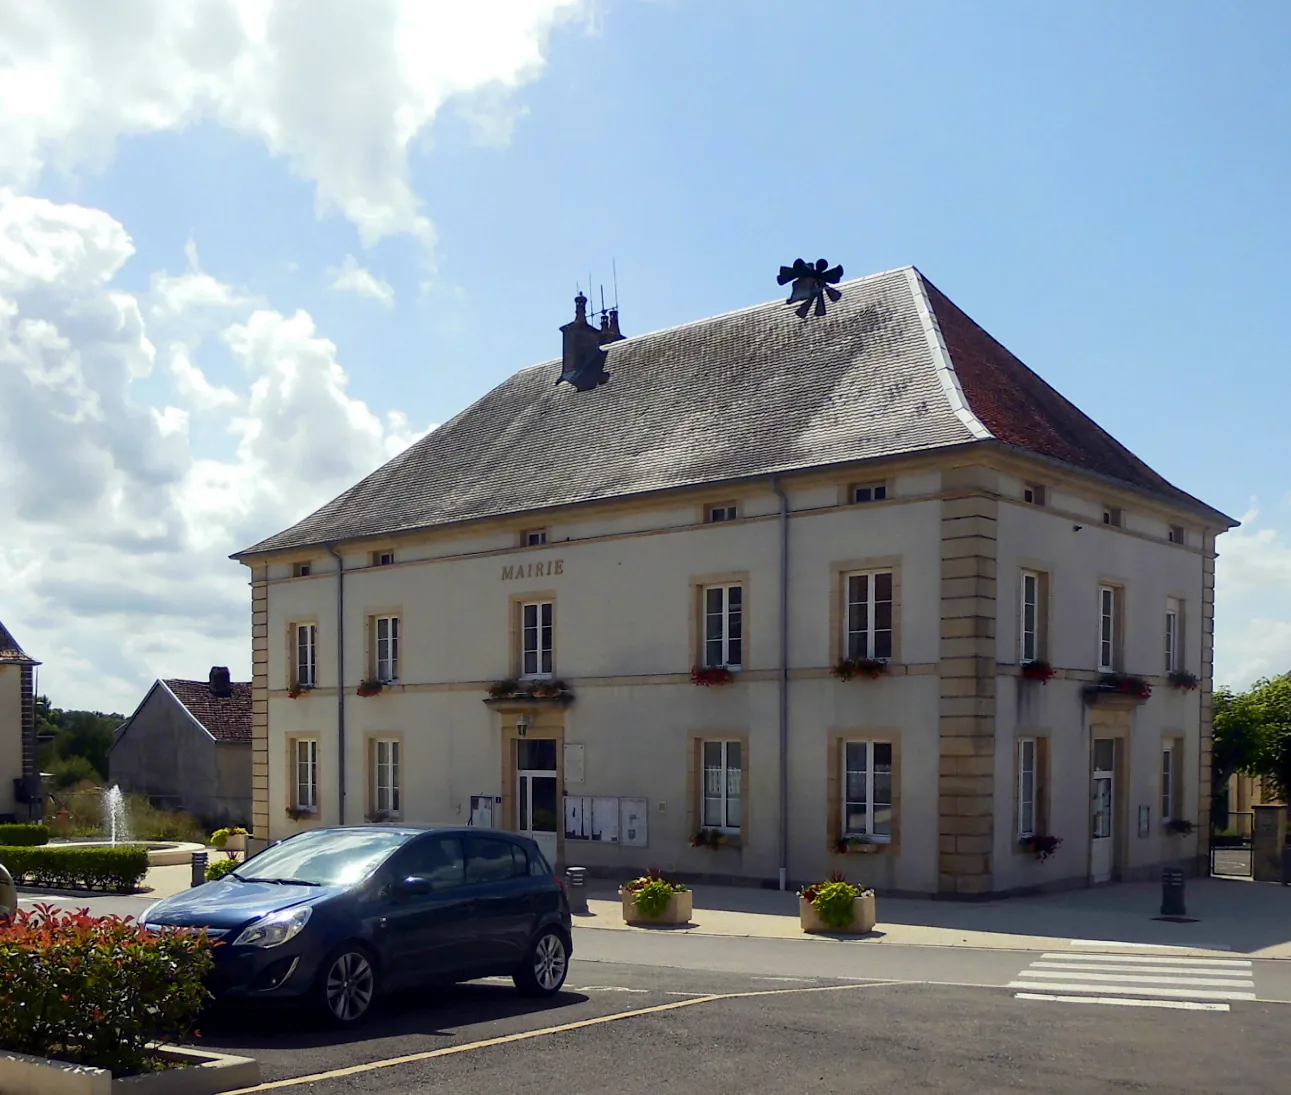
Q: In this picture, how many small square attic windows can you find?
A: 8